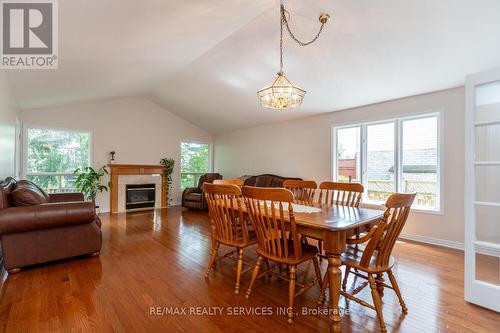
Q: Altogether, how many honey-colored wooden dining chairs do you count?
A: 6